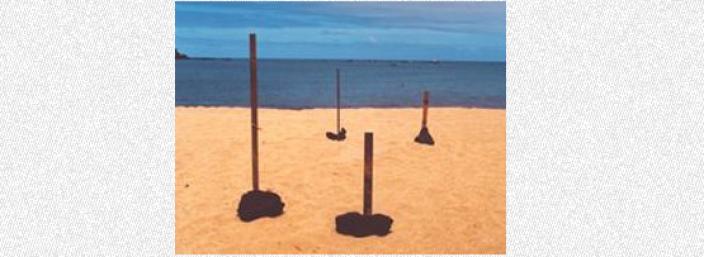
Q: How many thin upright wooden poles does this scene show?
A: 4